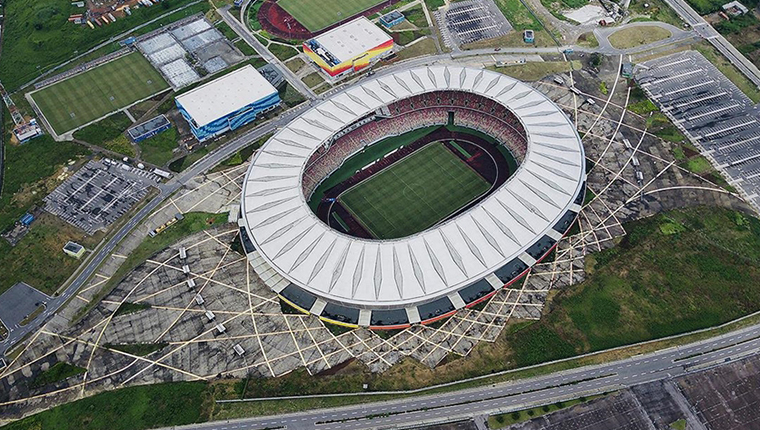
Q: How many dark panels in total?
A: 10